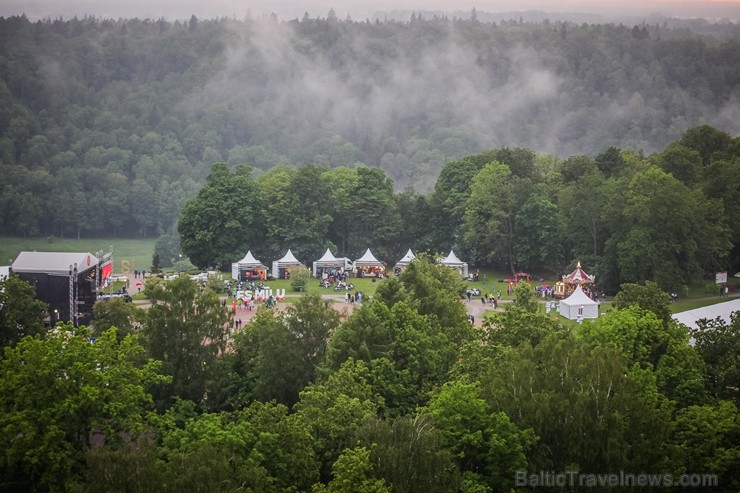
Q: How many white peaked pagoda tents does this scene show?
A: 7